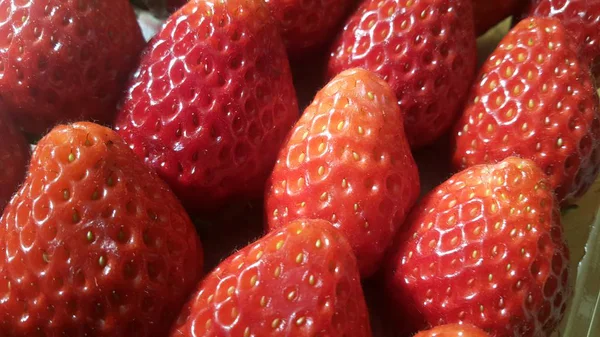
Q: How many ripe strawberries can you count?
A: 13